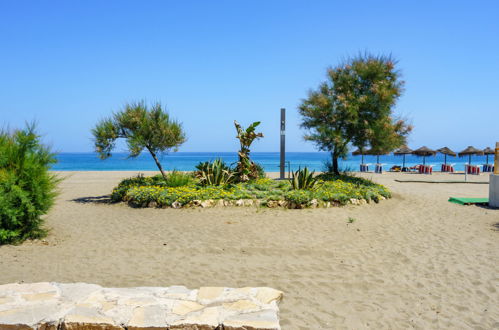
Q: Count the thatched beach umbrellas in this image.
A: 7